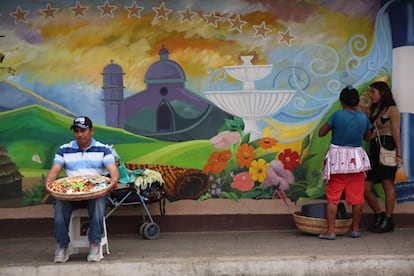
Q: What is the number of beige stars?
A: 11